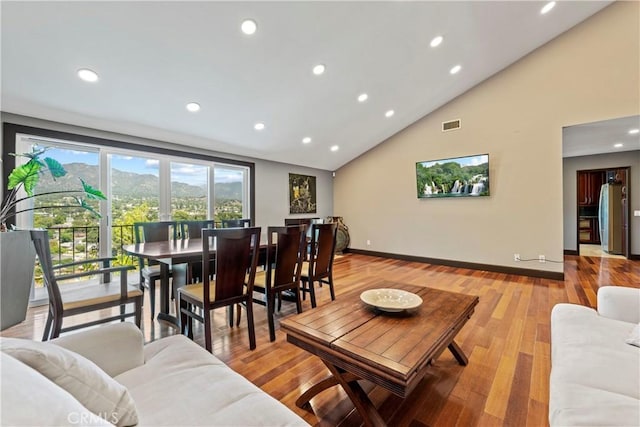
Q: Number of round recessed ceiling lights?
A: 14